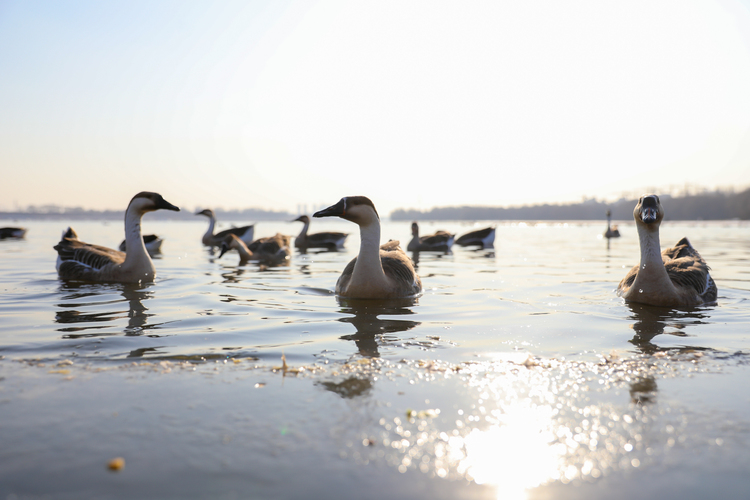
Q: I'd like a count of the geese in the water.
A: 11